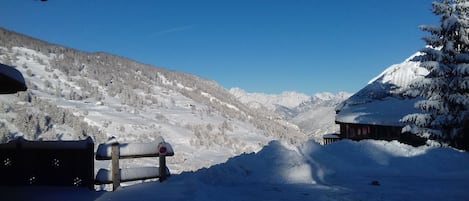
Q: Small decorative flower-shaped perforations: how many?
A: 4